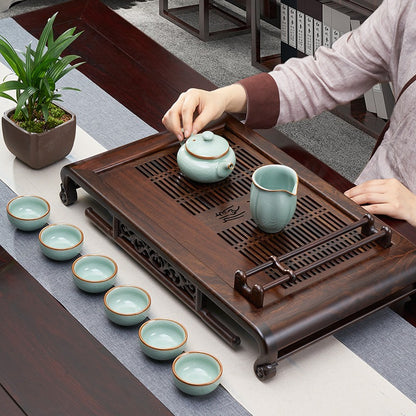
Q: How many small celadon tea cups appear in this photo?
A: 6